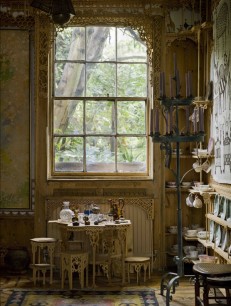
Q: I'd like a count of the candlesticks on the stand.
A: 14